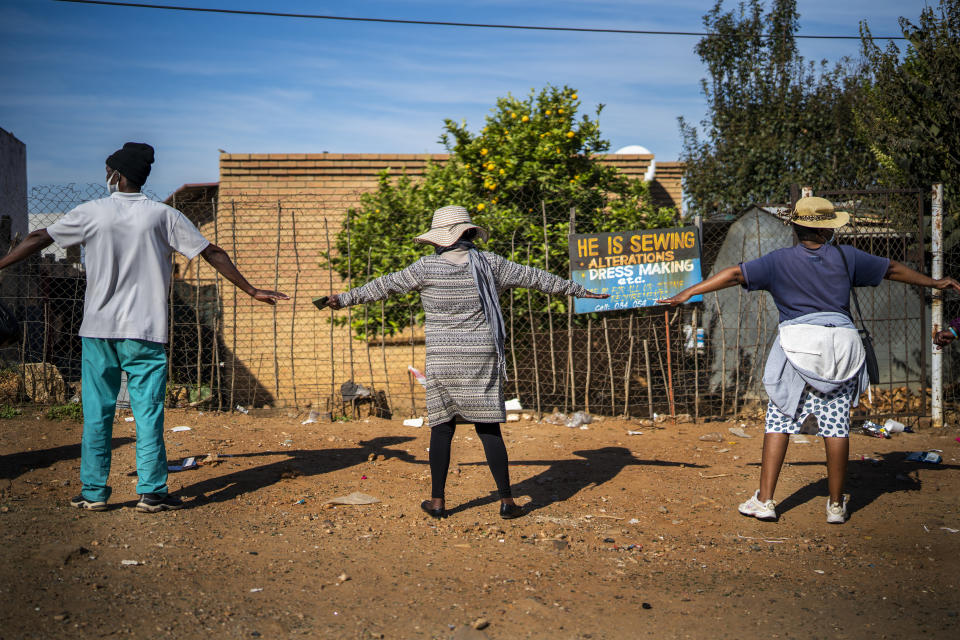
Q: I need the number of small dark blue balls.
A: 0